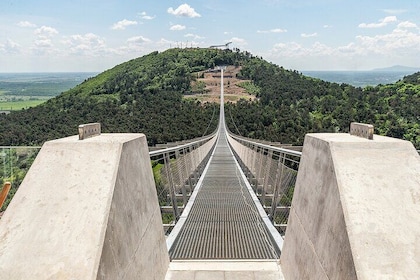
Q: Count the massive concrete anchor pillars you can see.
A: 2